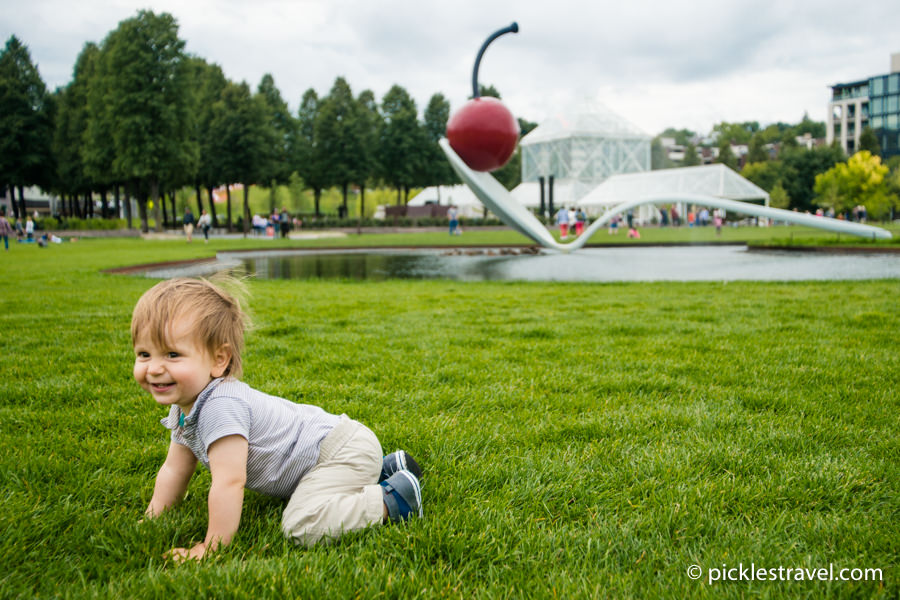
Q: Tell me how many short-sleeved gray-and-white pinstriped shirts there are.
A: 1